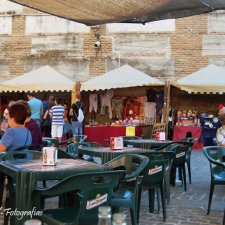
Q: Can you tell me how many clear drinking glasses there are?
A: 2